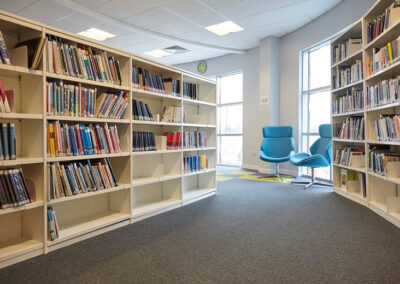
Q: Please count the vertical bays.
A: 6